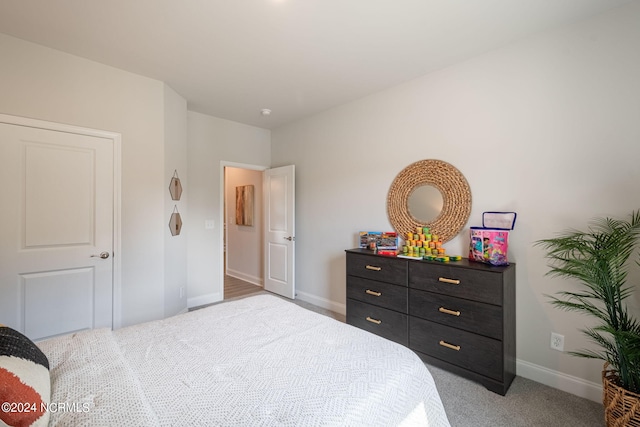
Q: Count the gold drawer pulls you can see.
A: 6